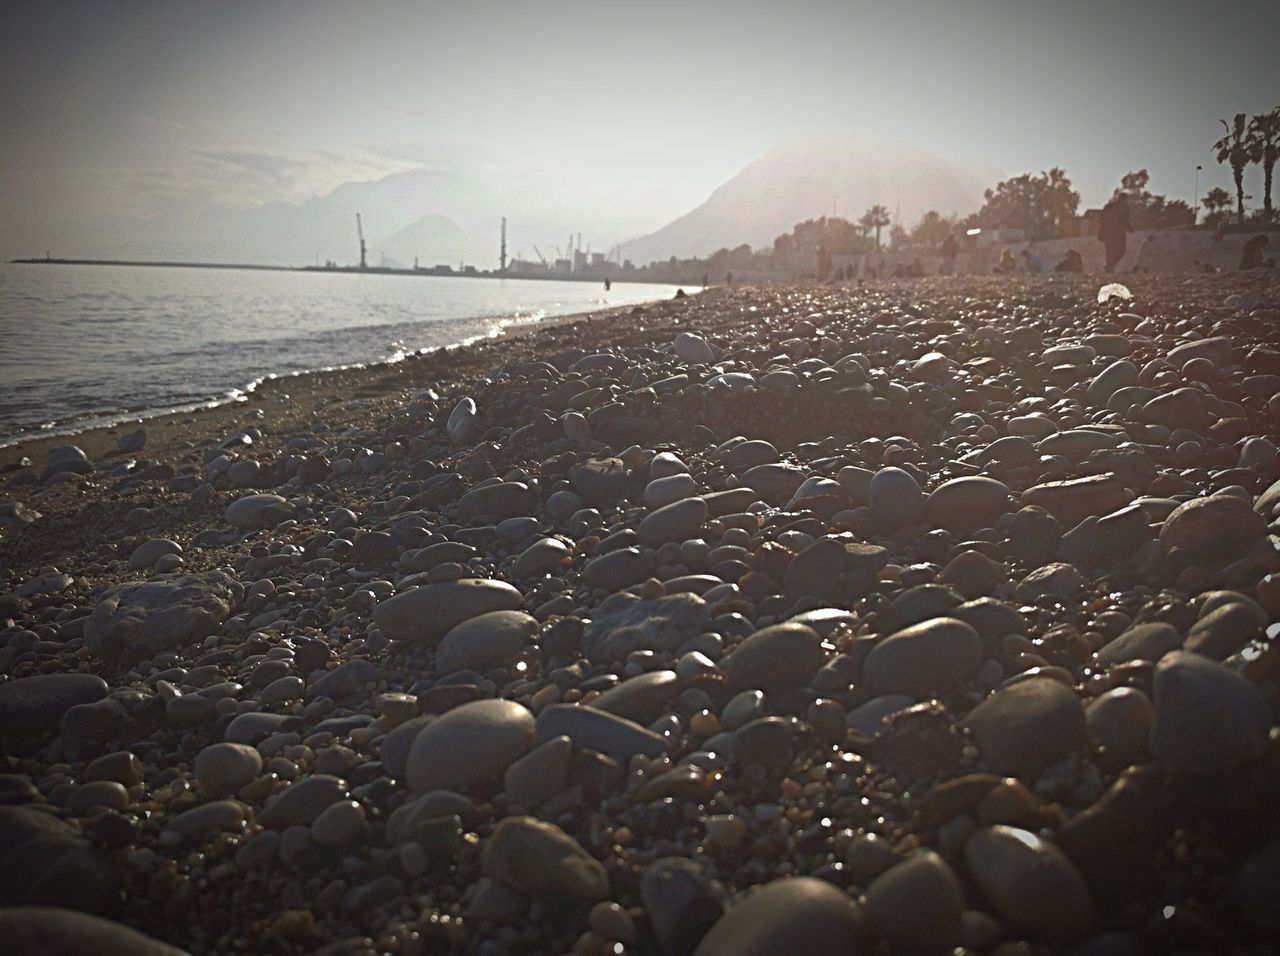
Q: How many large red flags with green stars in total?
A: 0